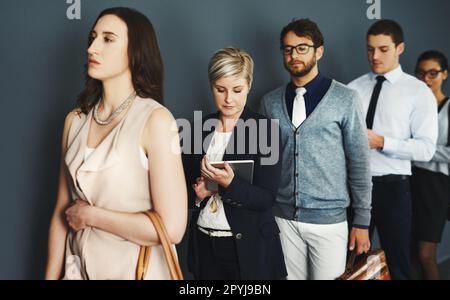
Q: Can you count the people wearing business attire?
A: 5